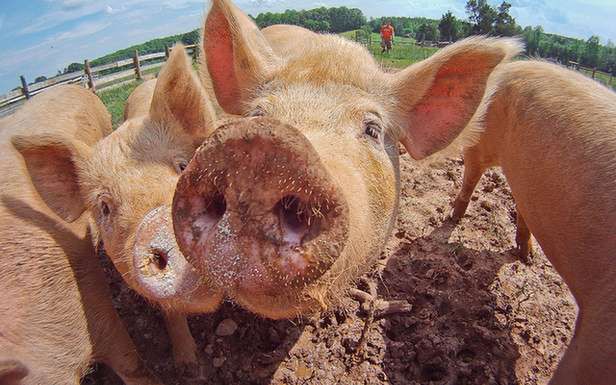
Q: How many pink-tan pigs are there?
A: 4